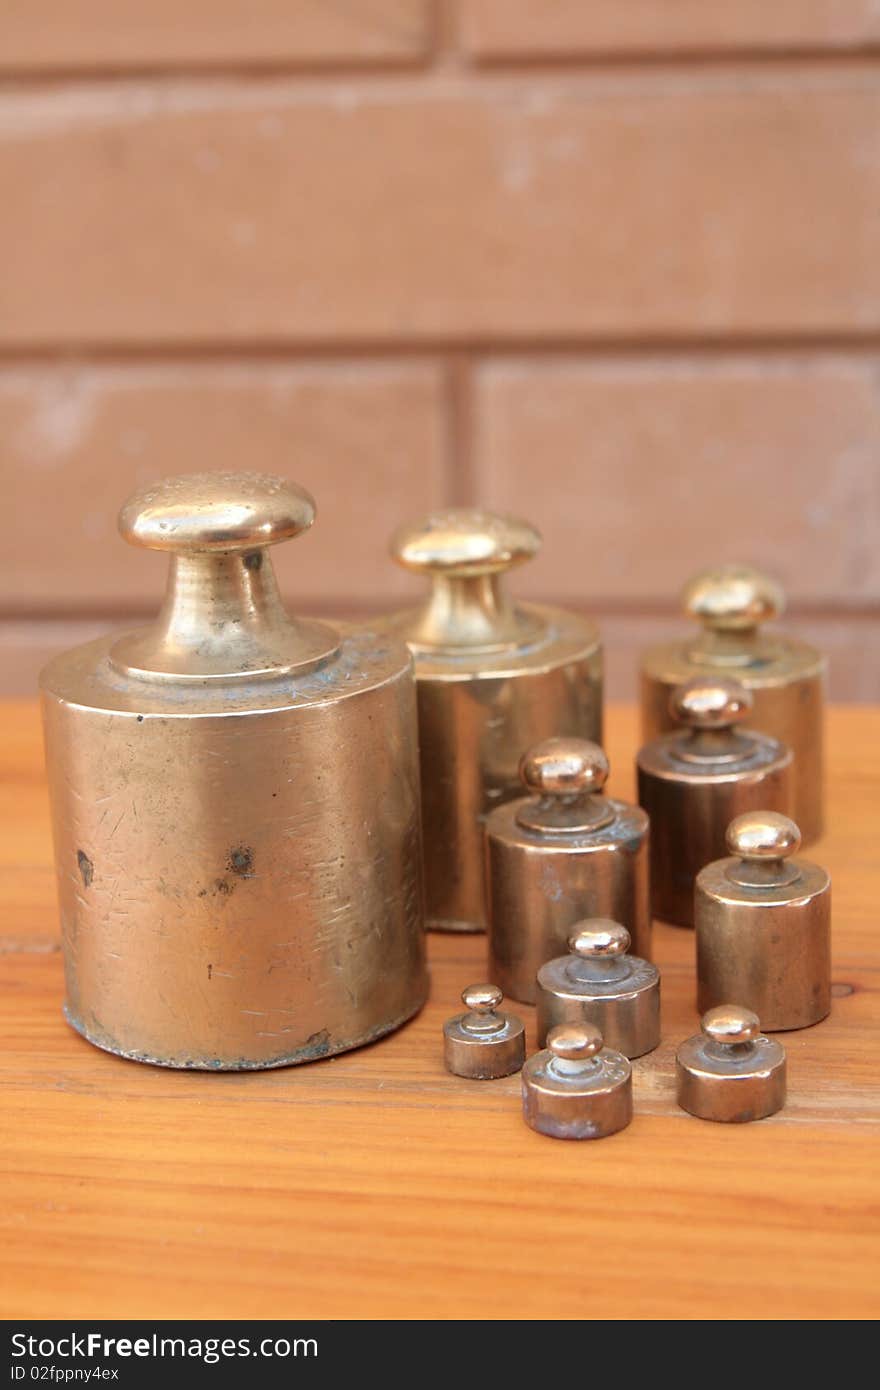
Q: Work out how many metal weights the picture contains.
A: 10